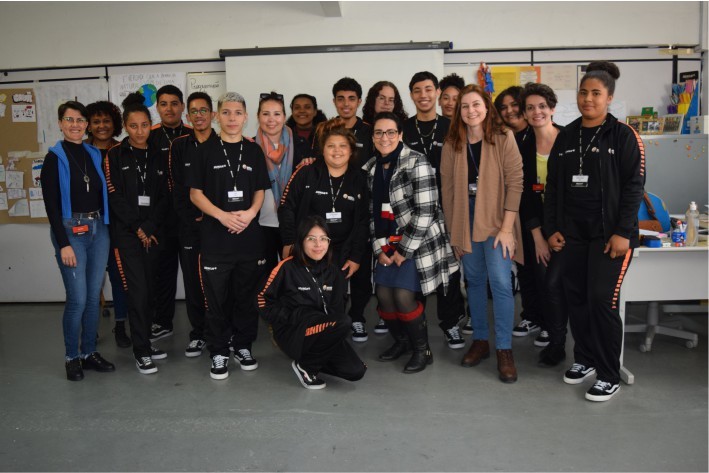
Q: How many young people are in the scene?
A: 12